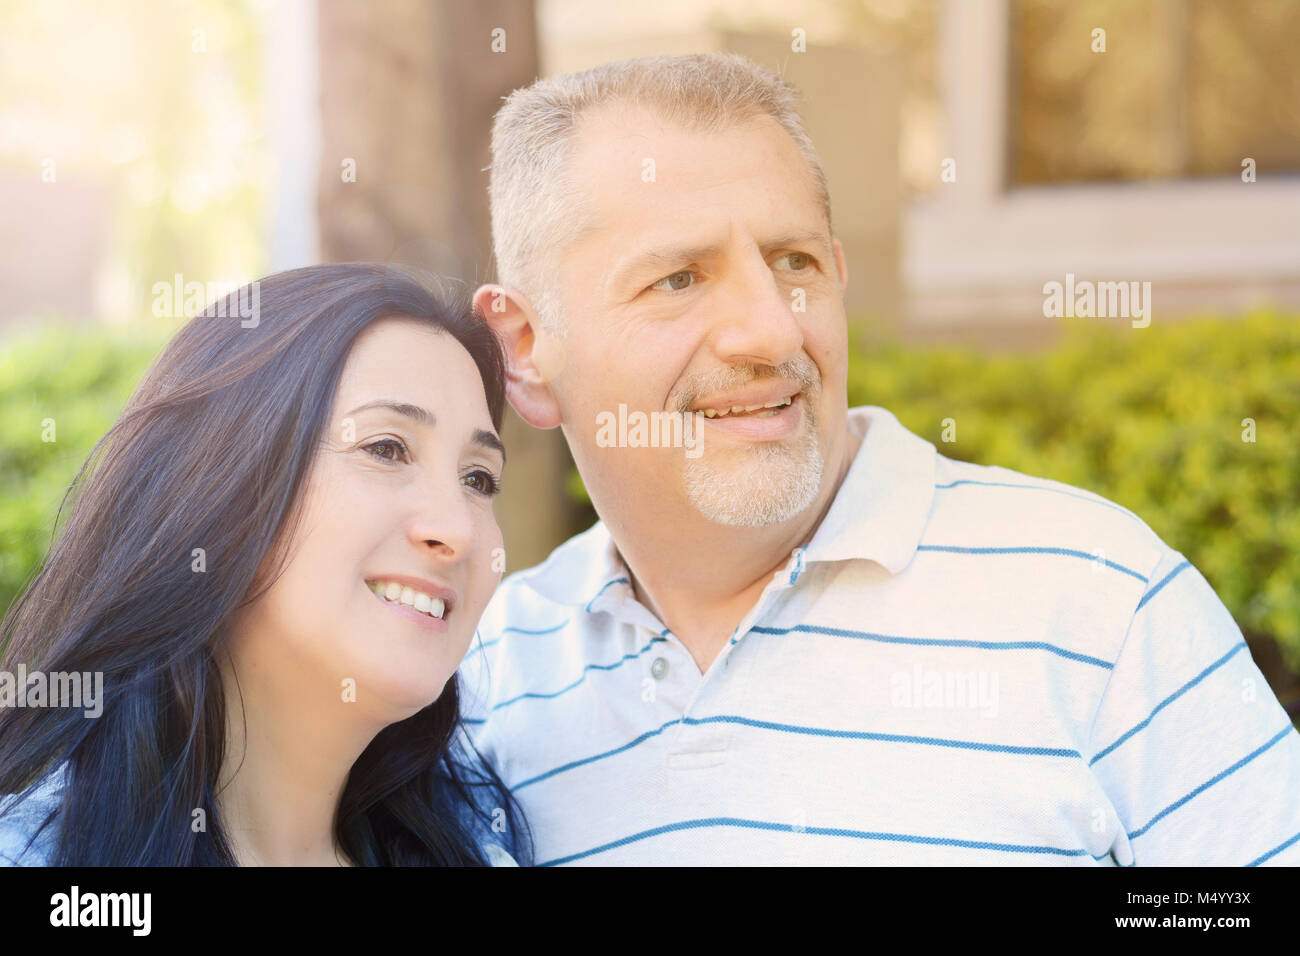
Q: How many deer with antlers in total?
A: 0